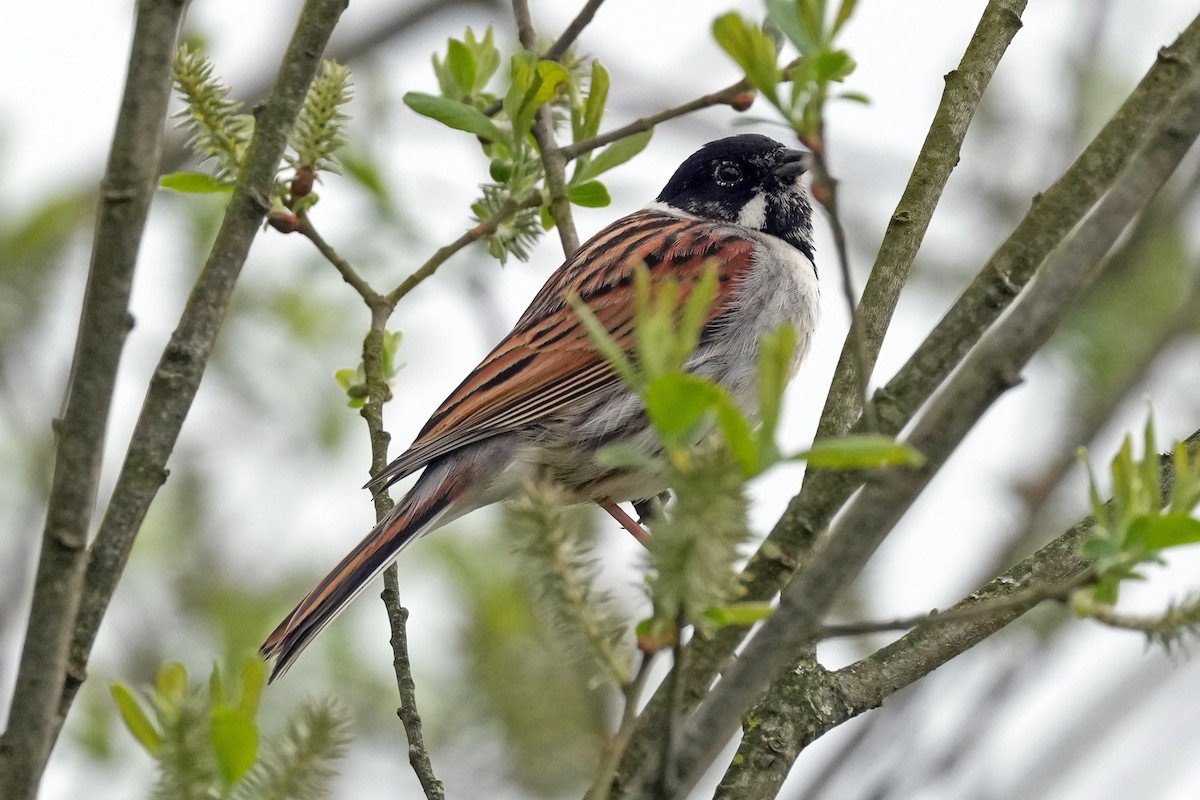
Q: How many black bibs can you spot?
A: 1